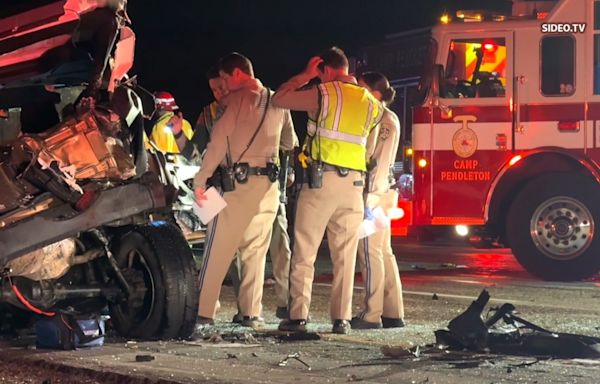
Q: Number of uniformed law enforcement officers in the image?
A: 4